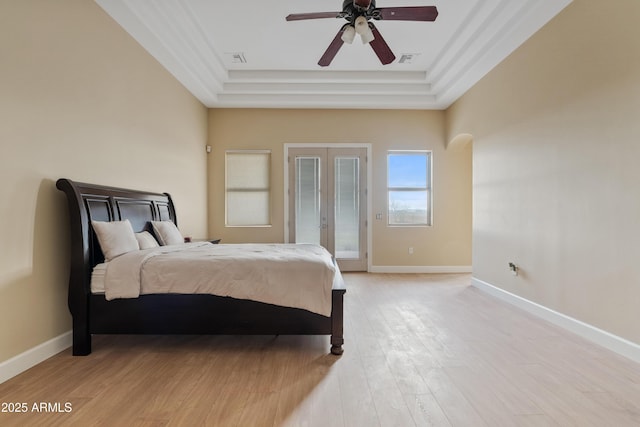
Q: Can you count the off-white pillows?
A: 3